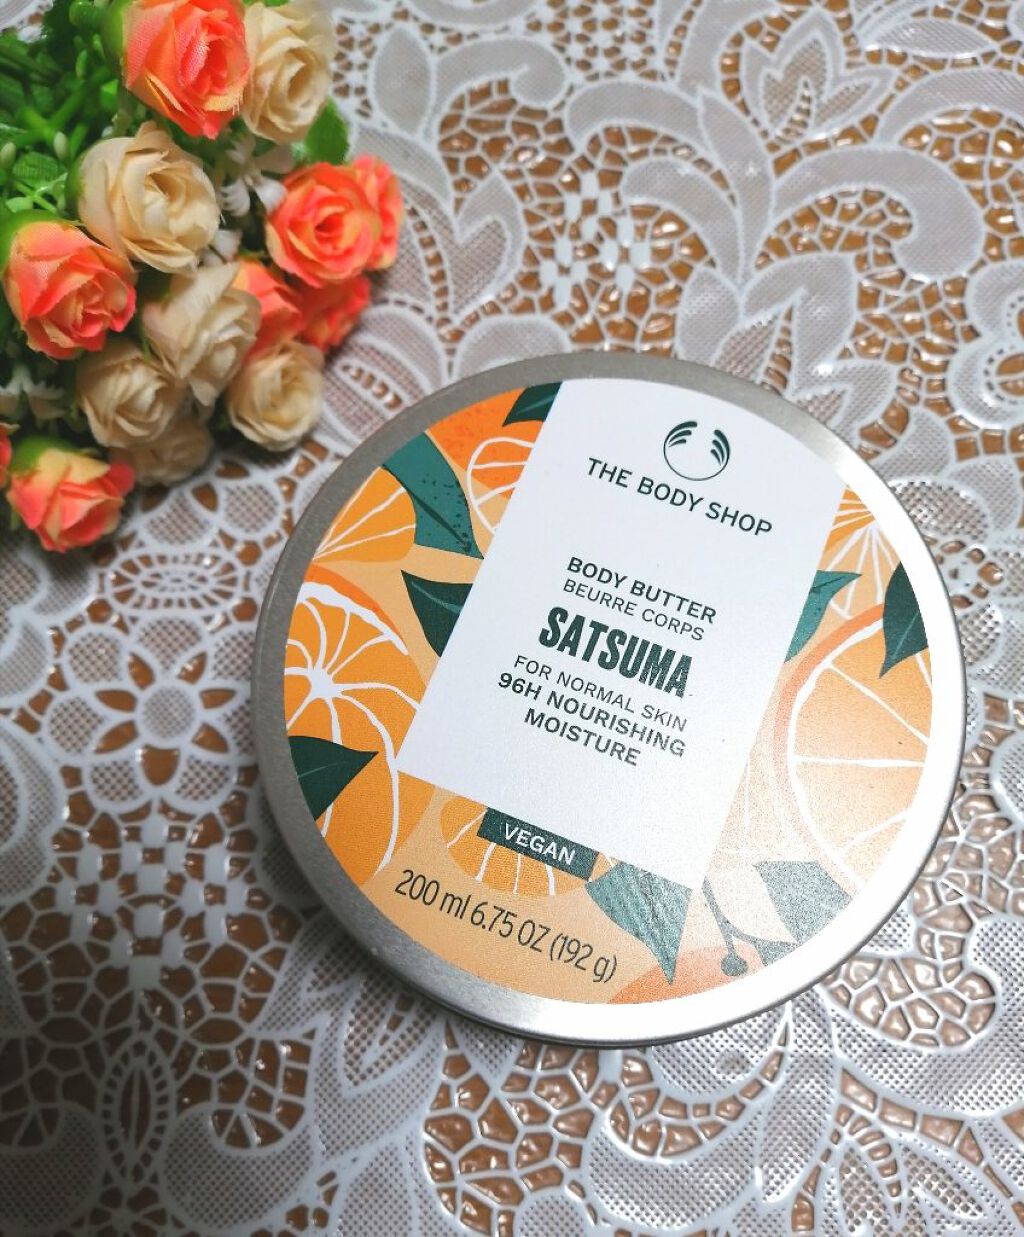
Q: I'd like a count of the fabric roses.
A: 14